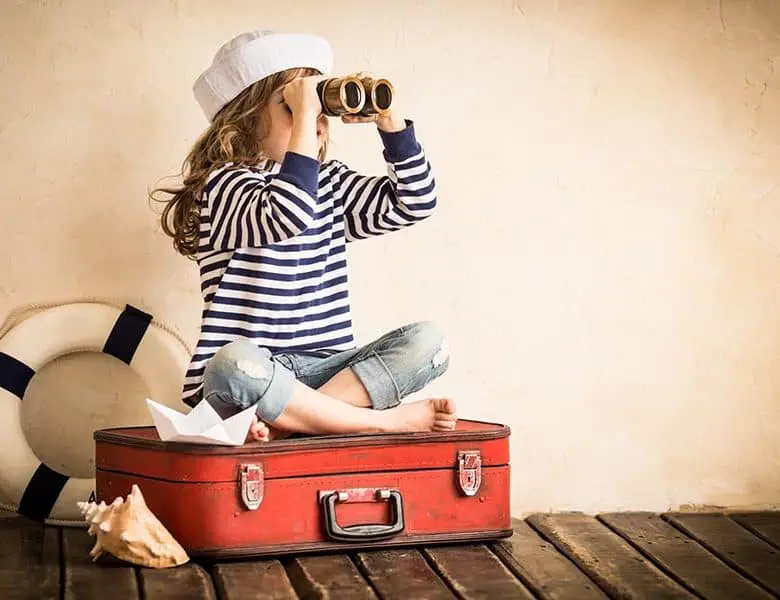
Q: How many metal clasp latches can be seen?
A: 2